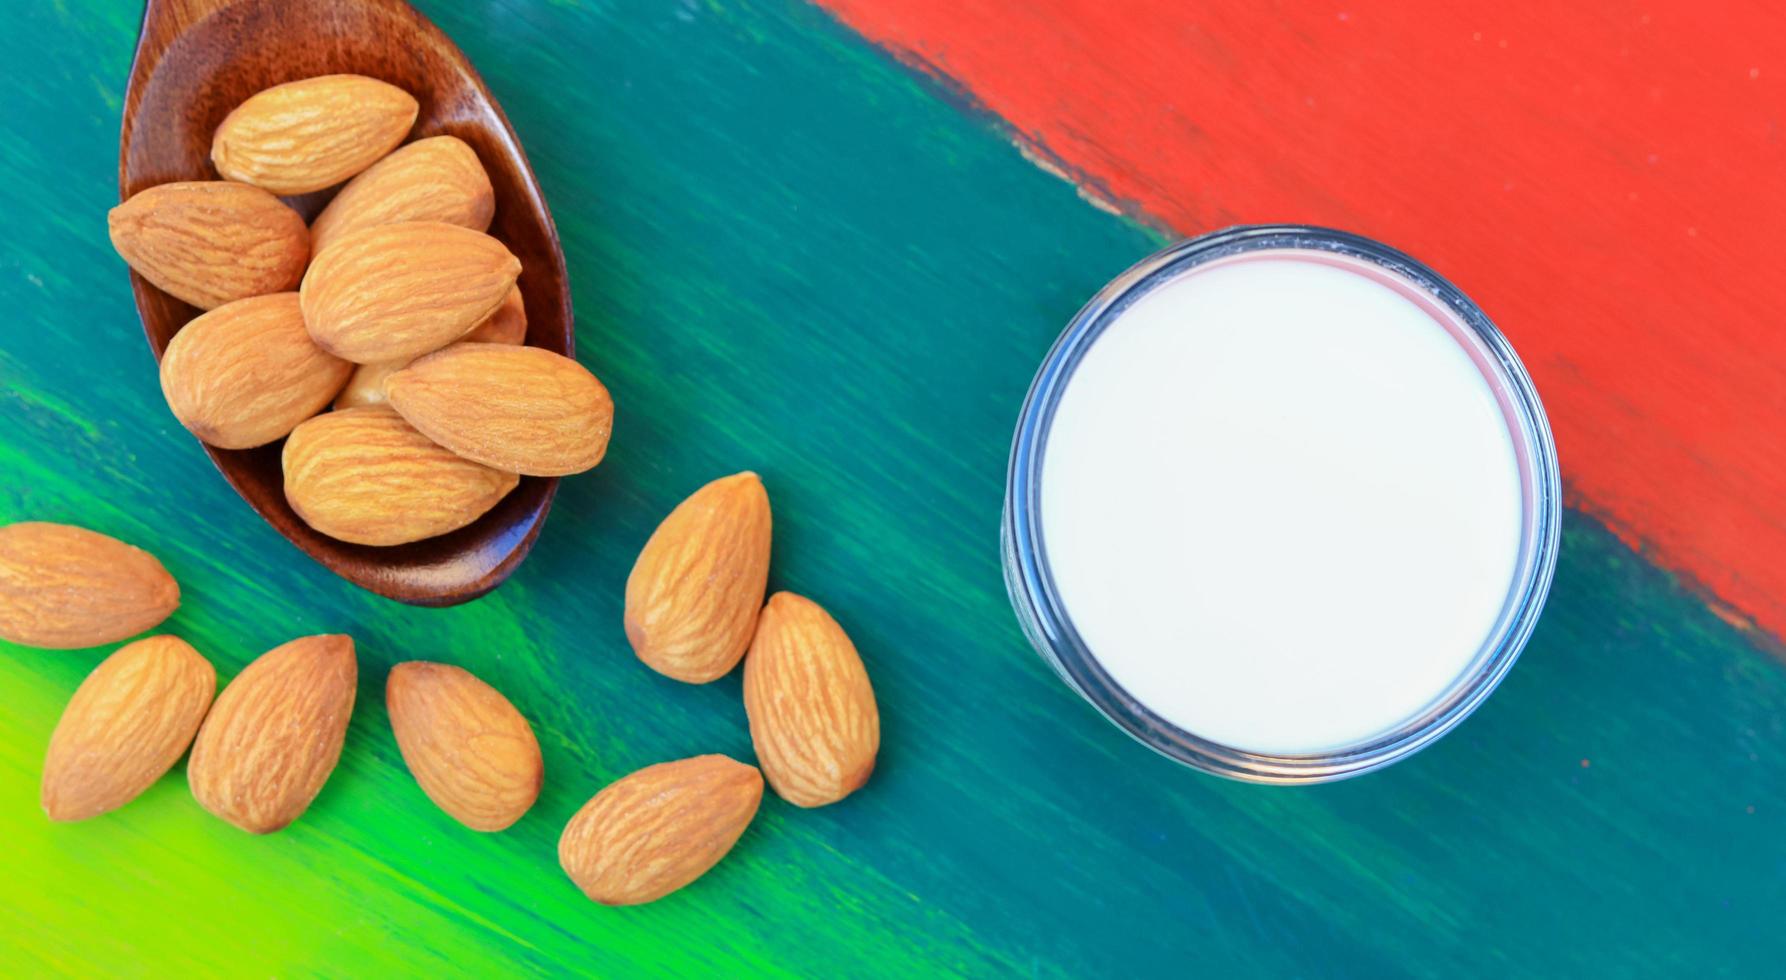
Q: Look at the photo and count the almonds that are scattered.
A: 7